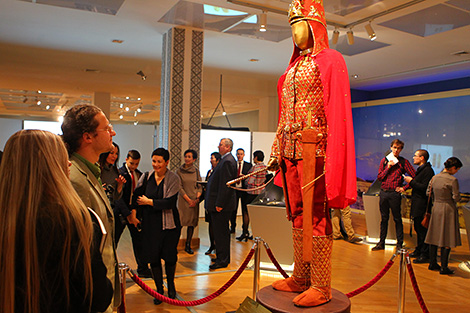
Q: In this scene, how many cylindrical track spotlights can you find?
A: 4